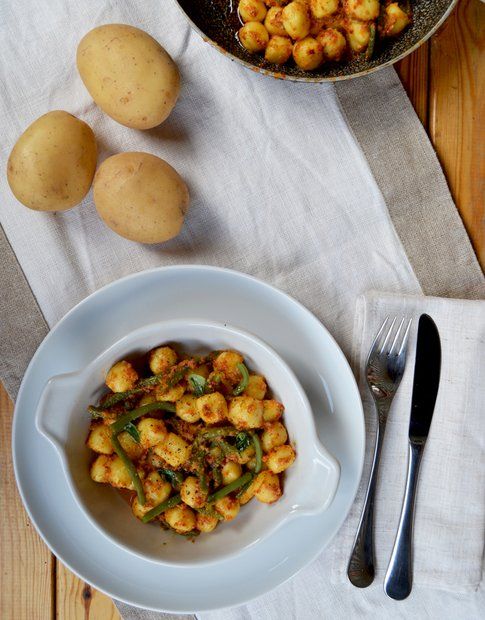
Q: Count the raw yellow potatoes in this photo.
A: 3